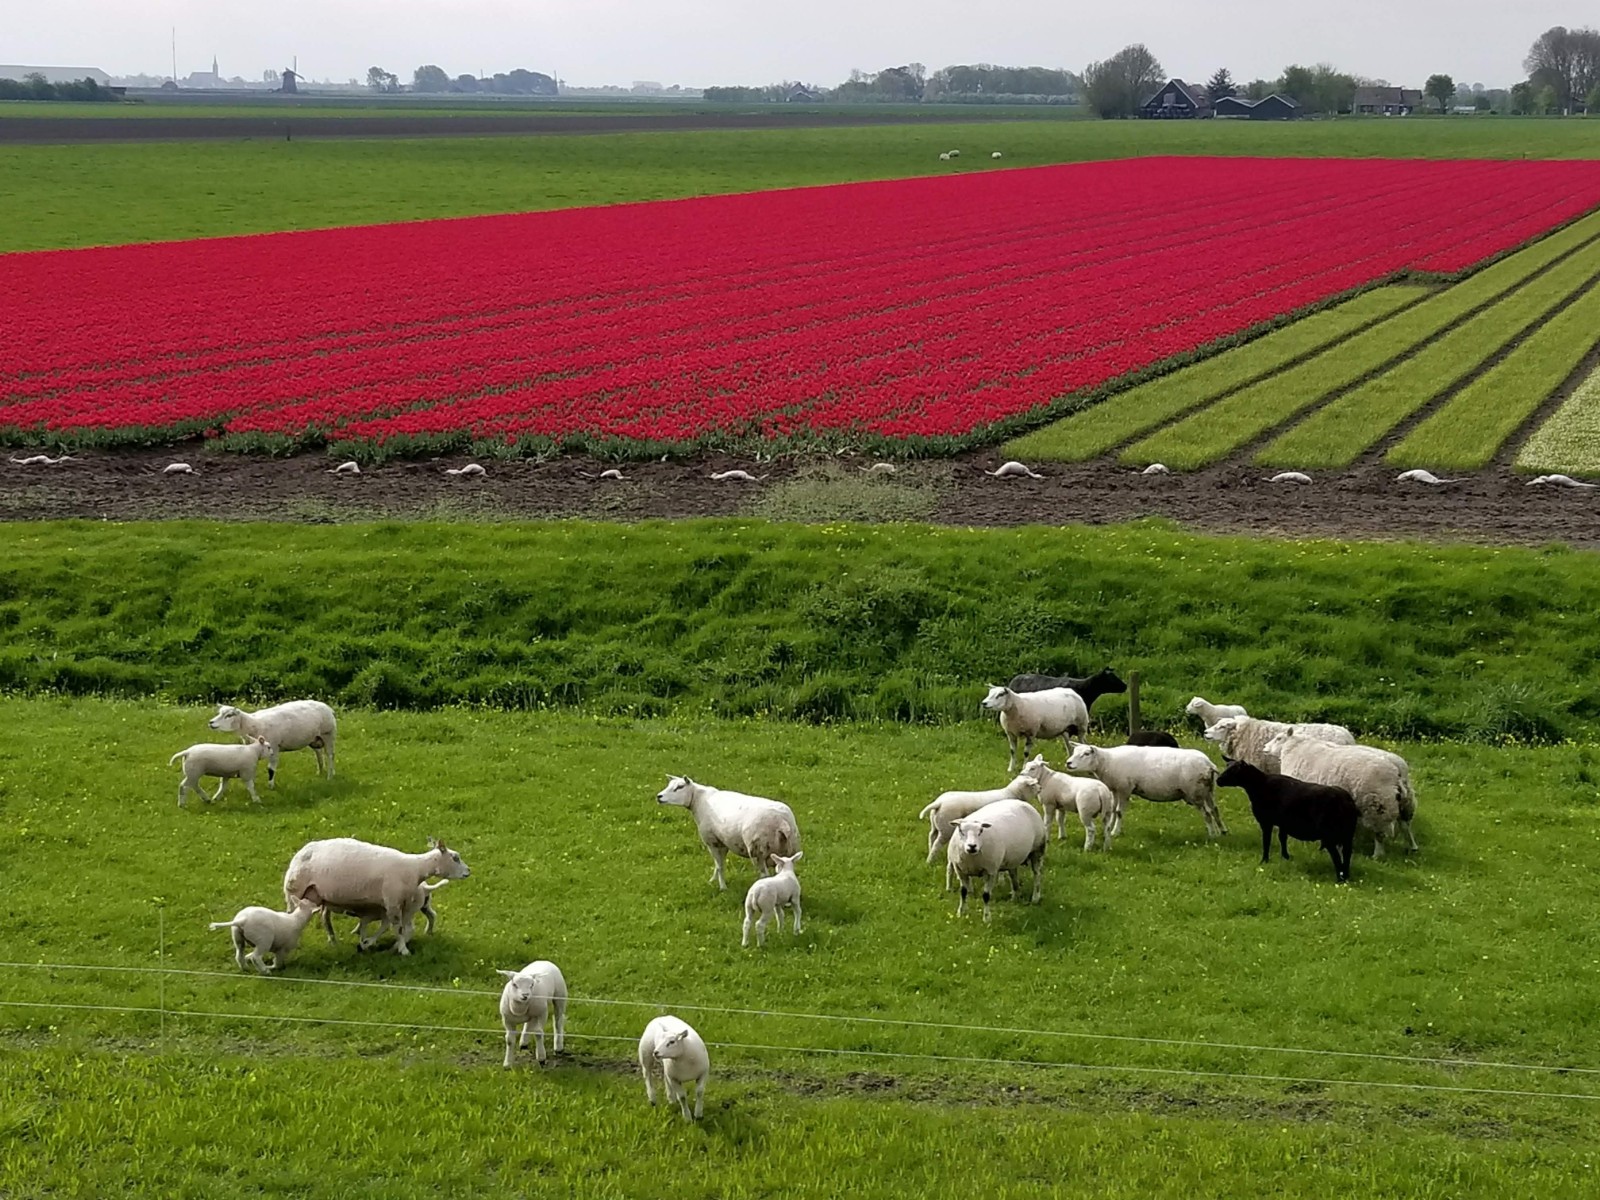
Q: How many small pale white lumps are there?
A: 12